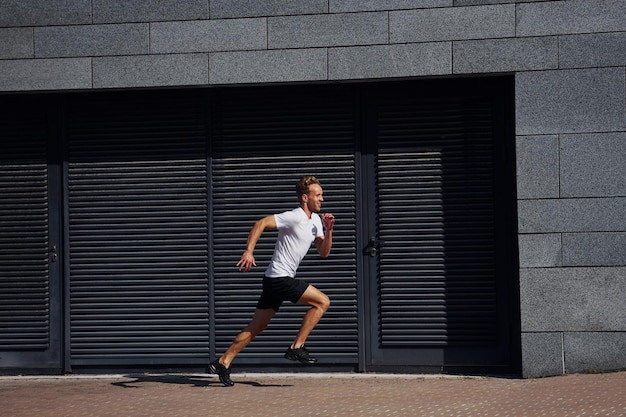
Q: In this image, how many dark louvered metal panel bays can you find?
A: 4